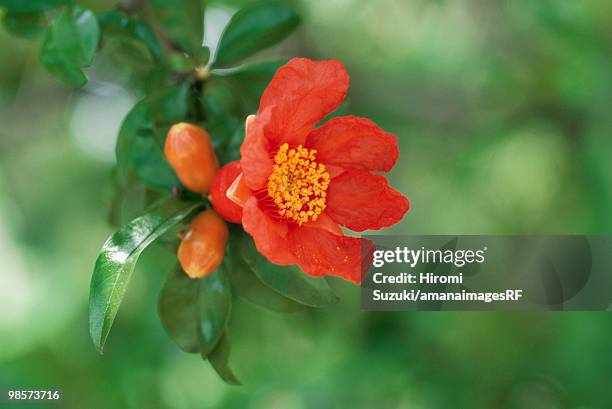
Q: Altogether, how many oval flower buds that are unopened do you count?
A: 2